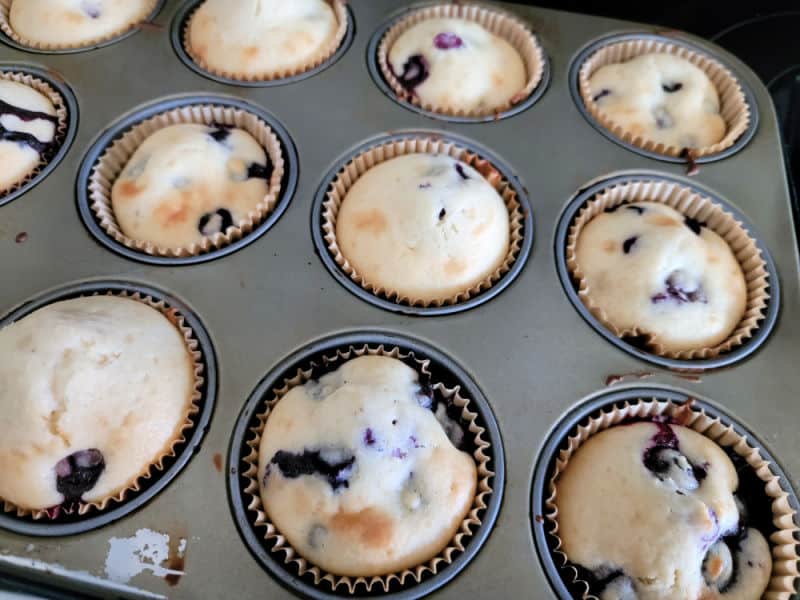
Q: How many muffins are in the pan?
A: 11